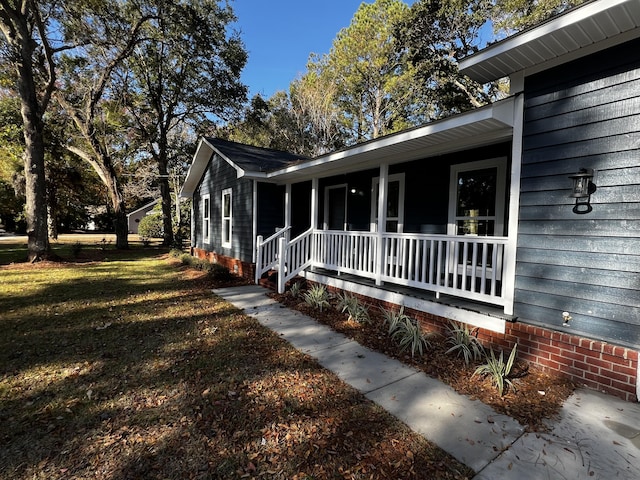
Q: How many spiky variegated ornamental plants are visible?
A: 7